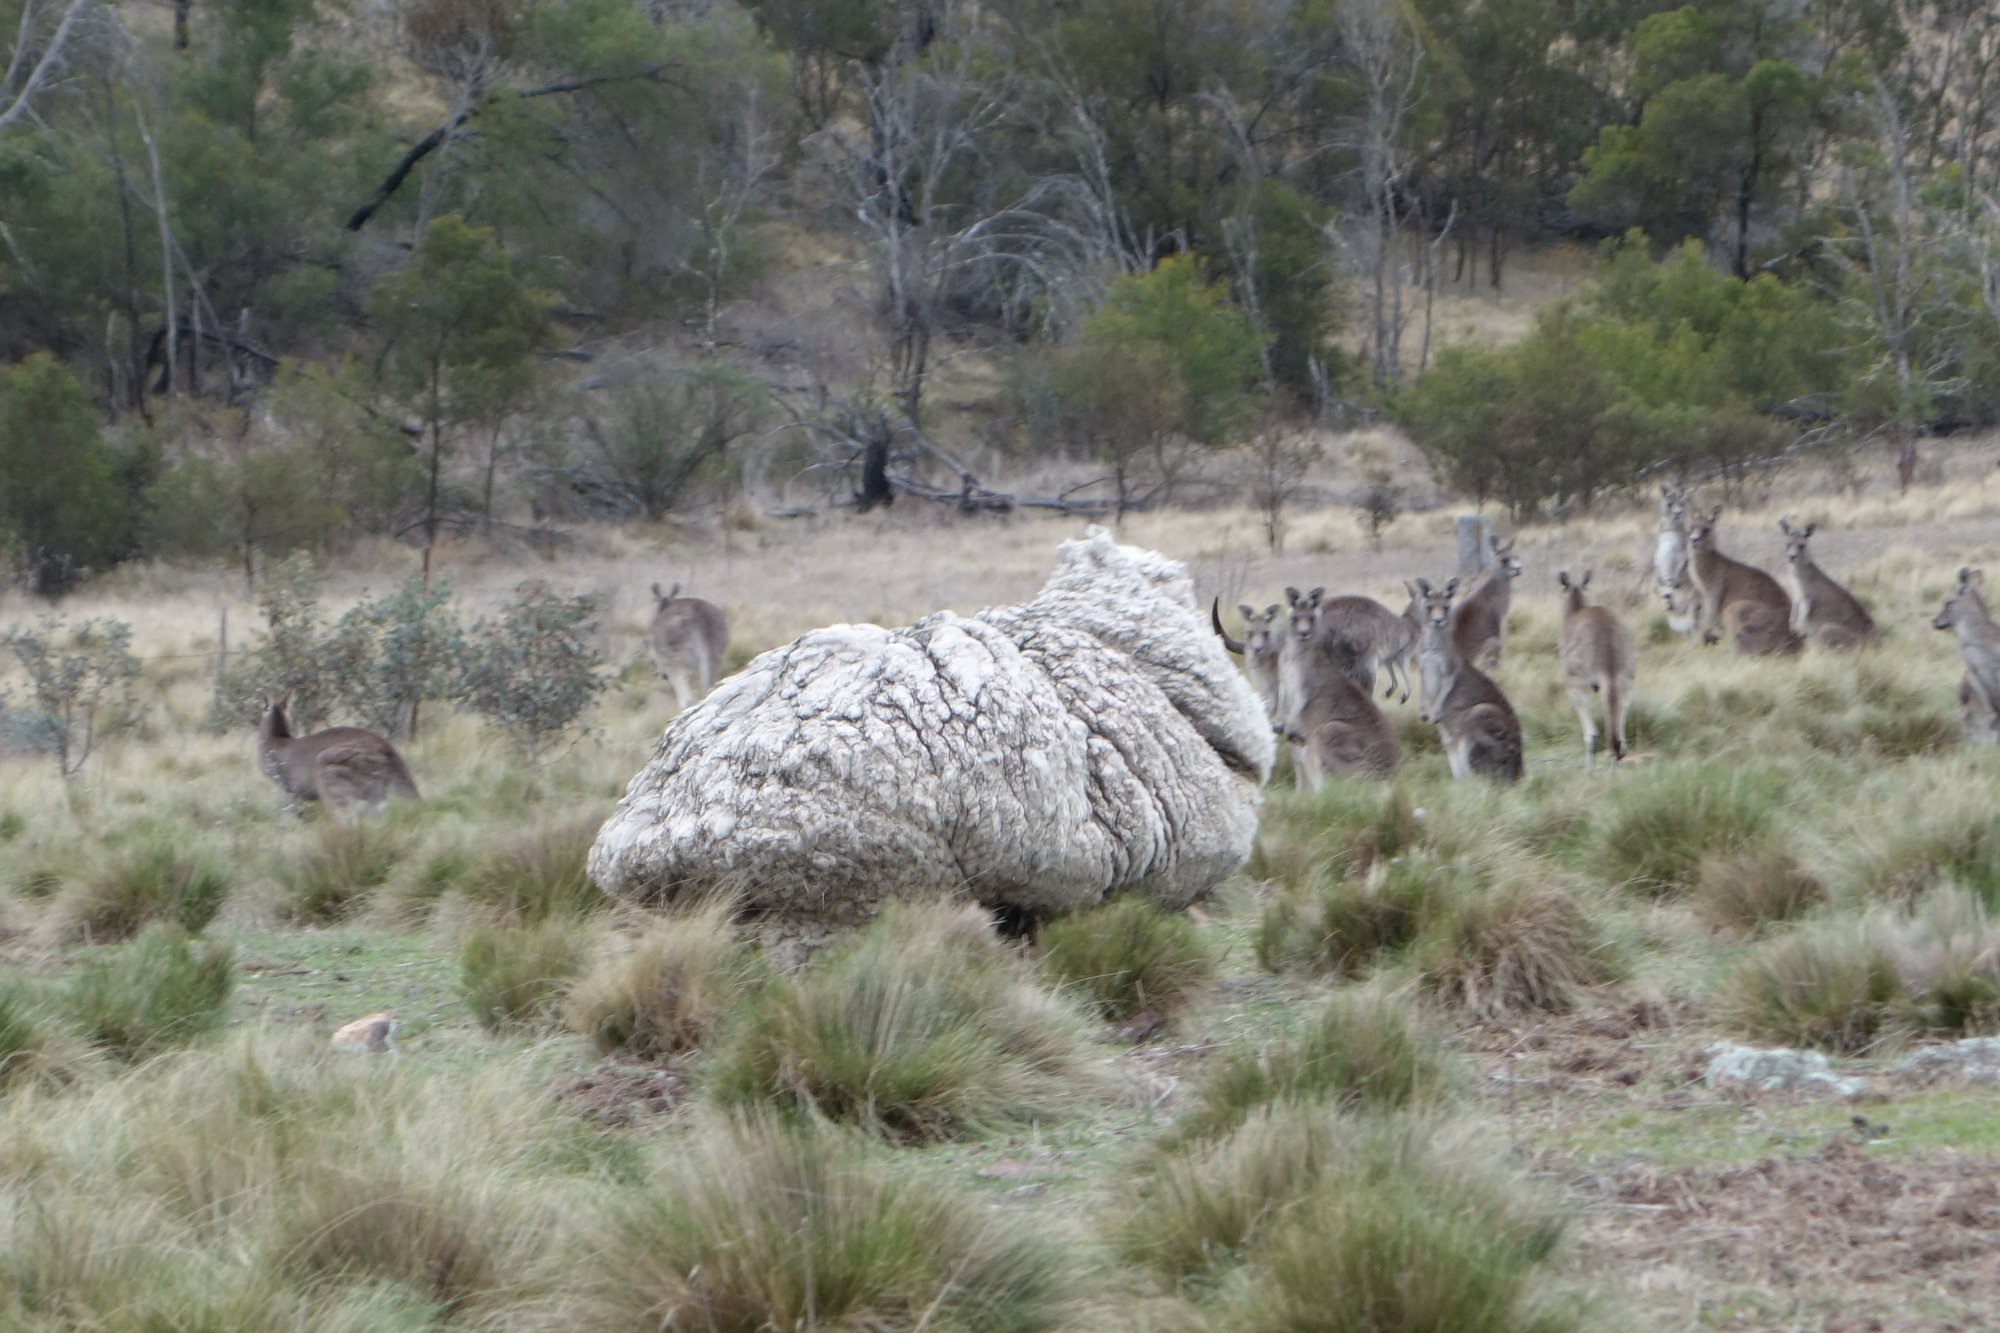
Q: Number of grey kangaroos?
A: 12